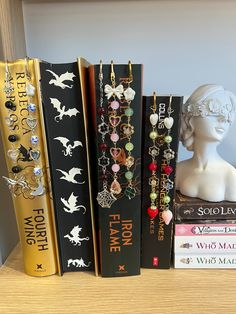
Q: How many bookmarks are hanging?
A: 7